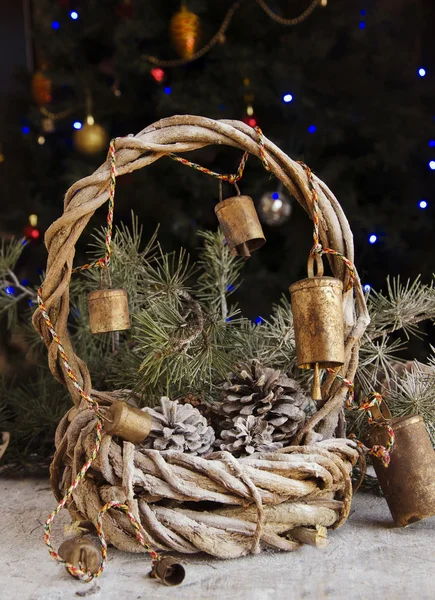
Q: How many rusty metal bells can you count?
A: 7